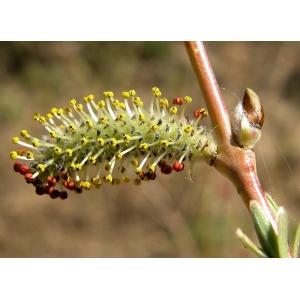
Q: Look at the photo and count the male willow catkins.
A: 1